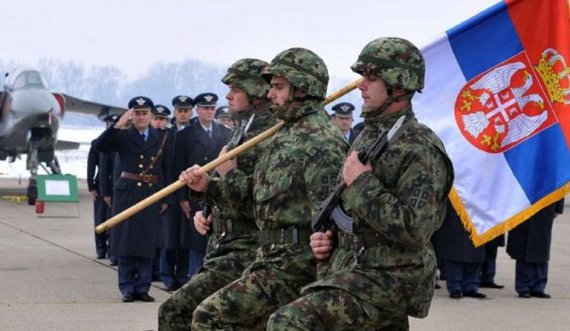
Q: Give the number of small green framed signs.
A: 1